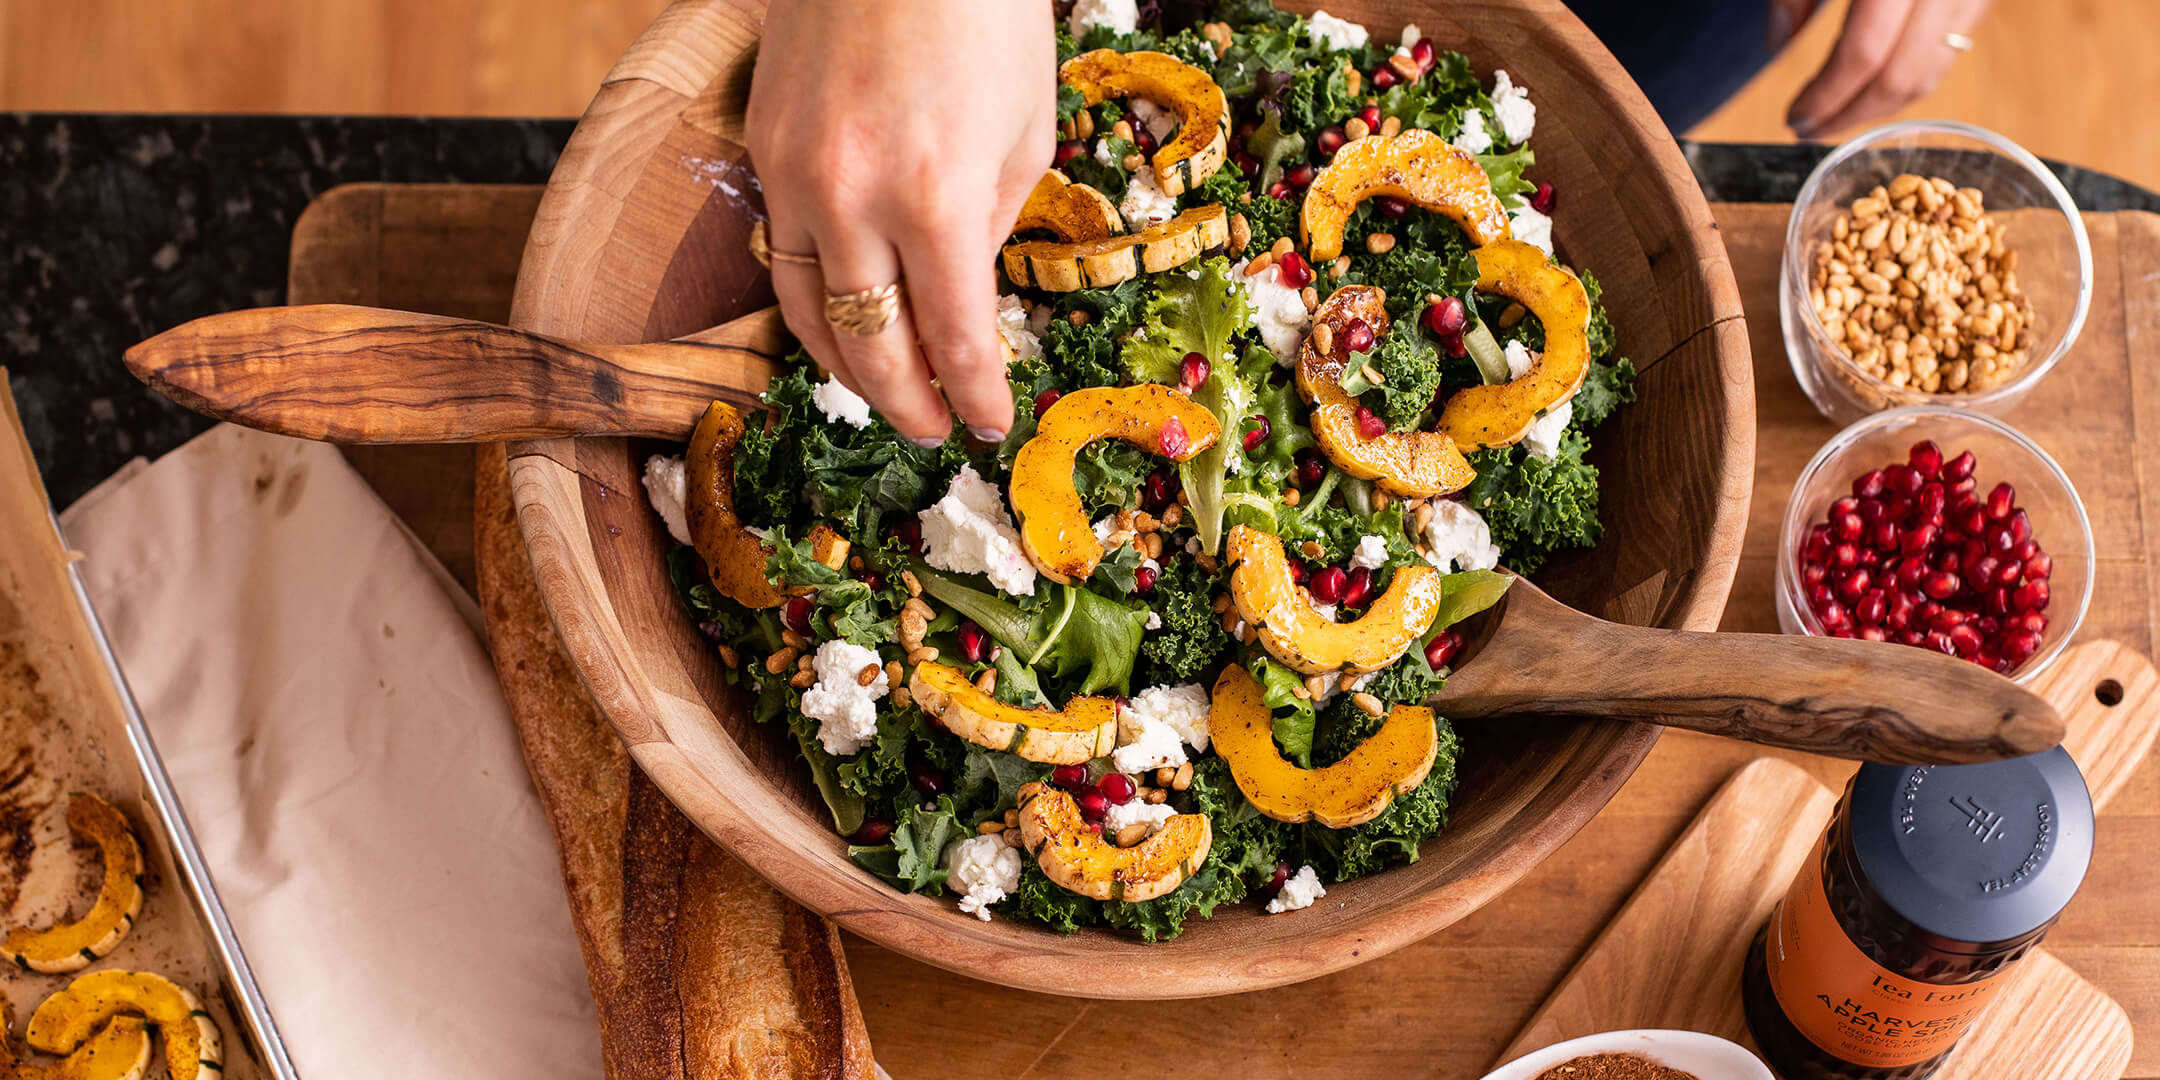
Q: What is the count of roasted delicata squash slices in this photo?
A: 15